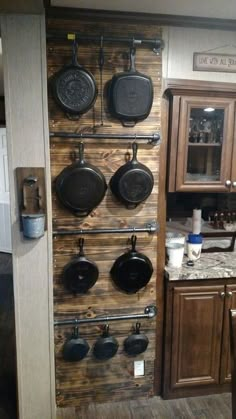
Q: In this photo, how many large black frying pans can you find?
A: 6